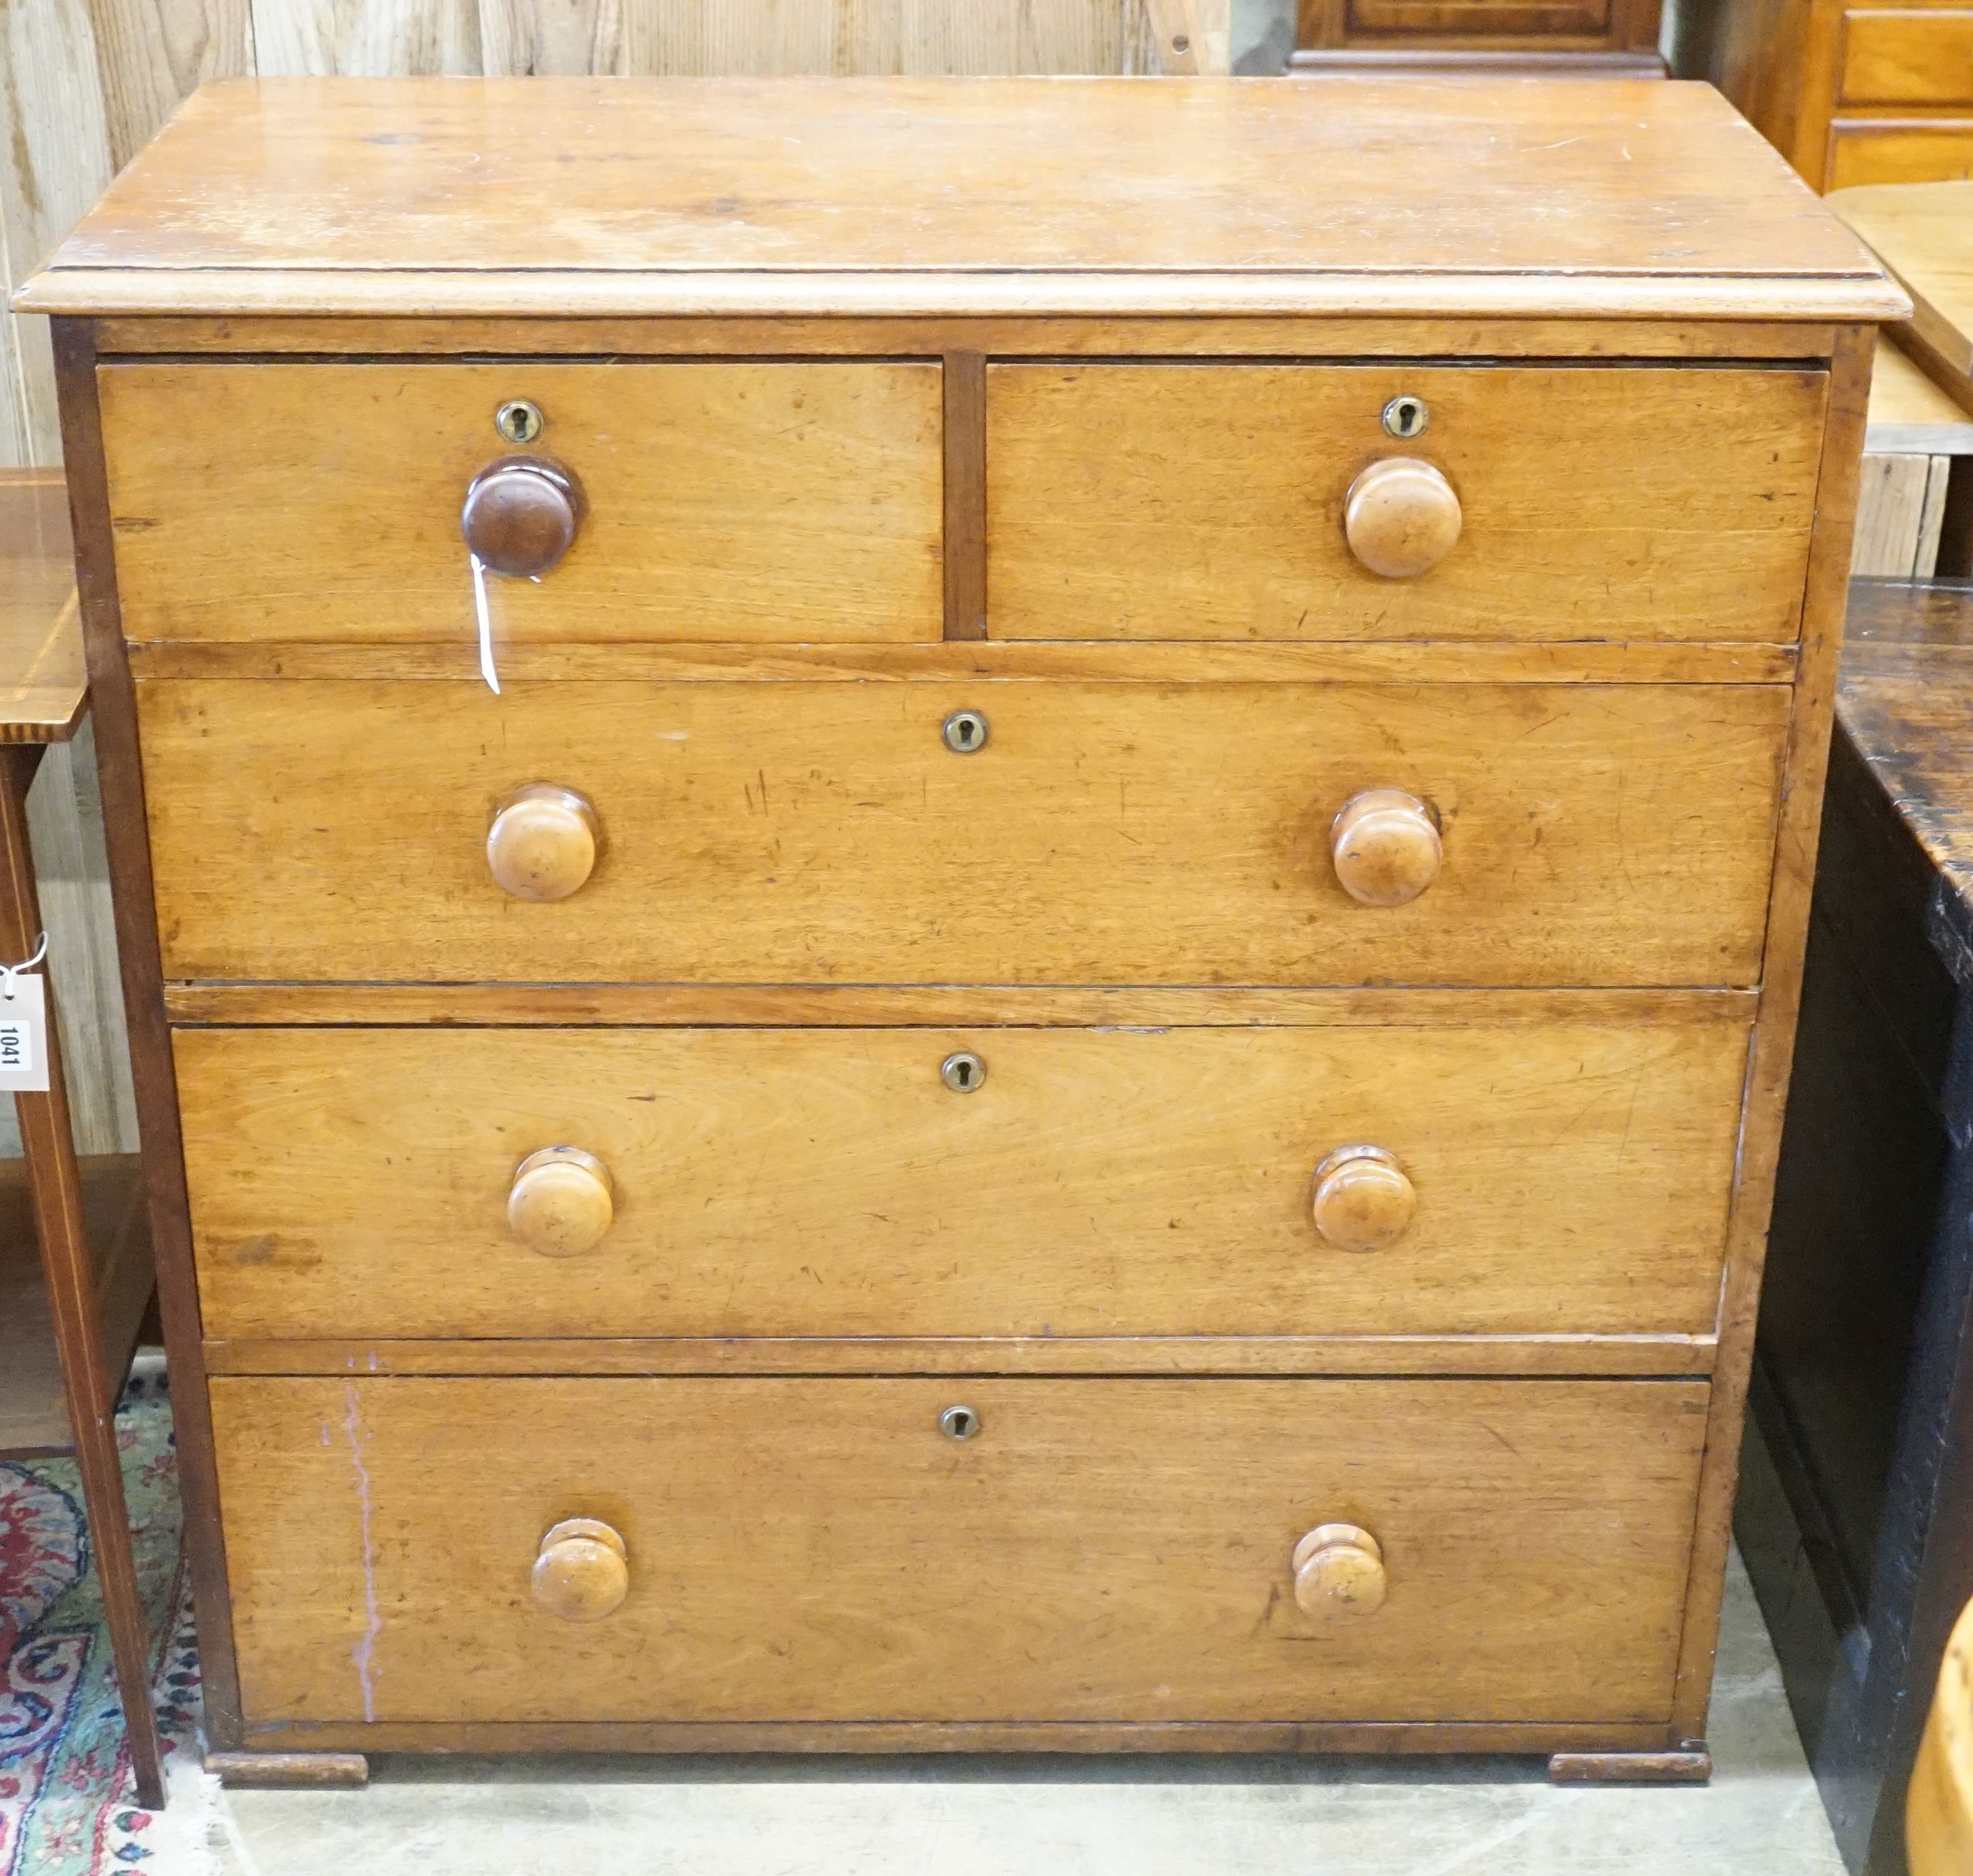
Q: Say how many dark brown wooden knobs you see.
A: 1